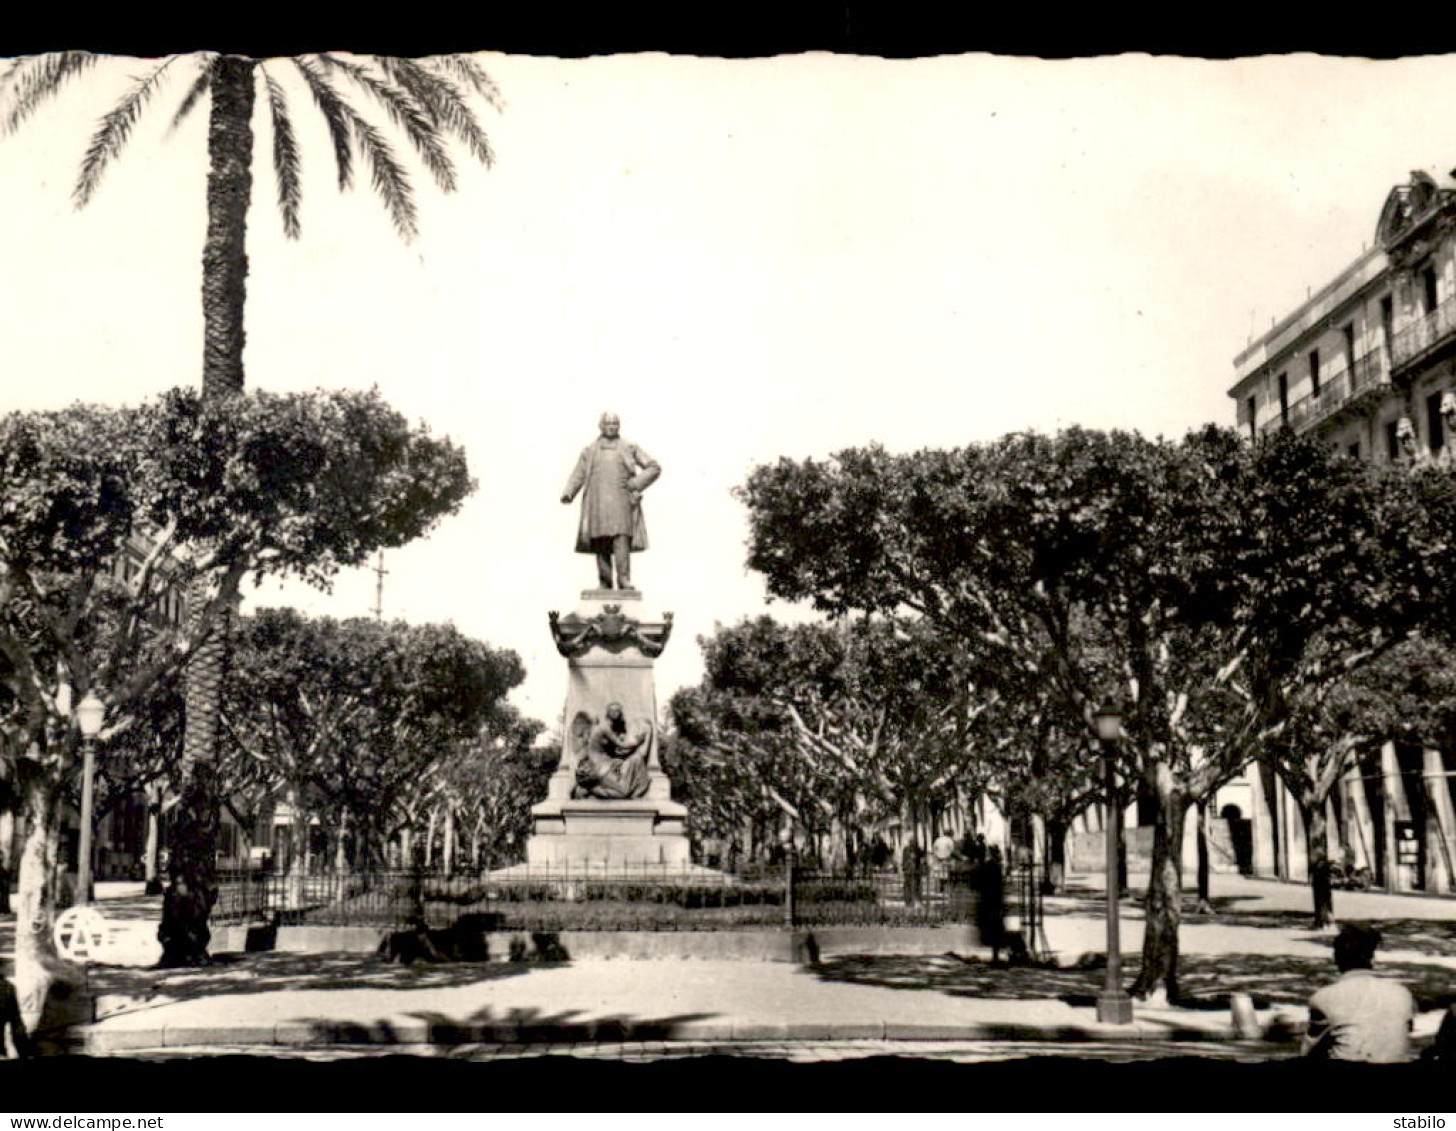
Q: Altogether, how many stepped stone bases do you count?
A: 1